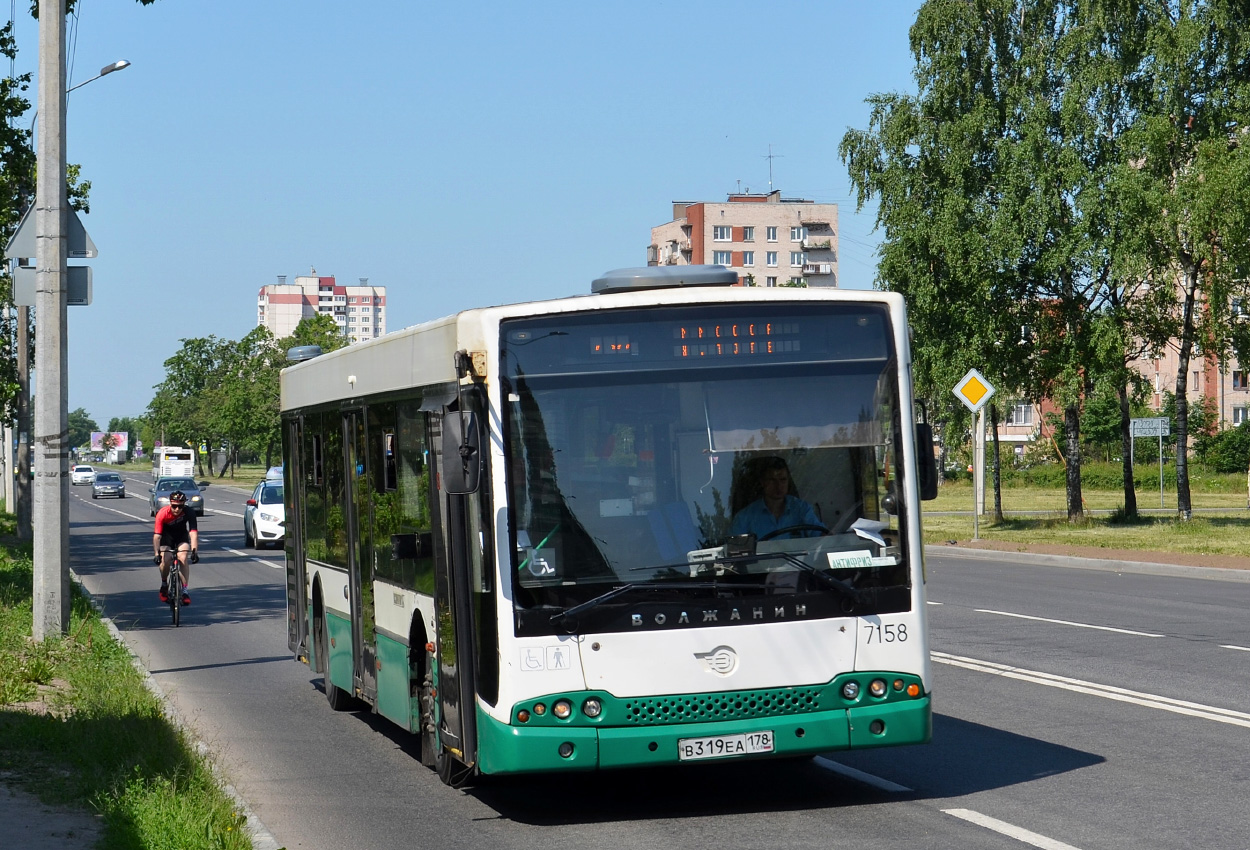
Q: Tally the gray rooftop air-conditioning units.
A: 2